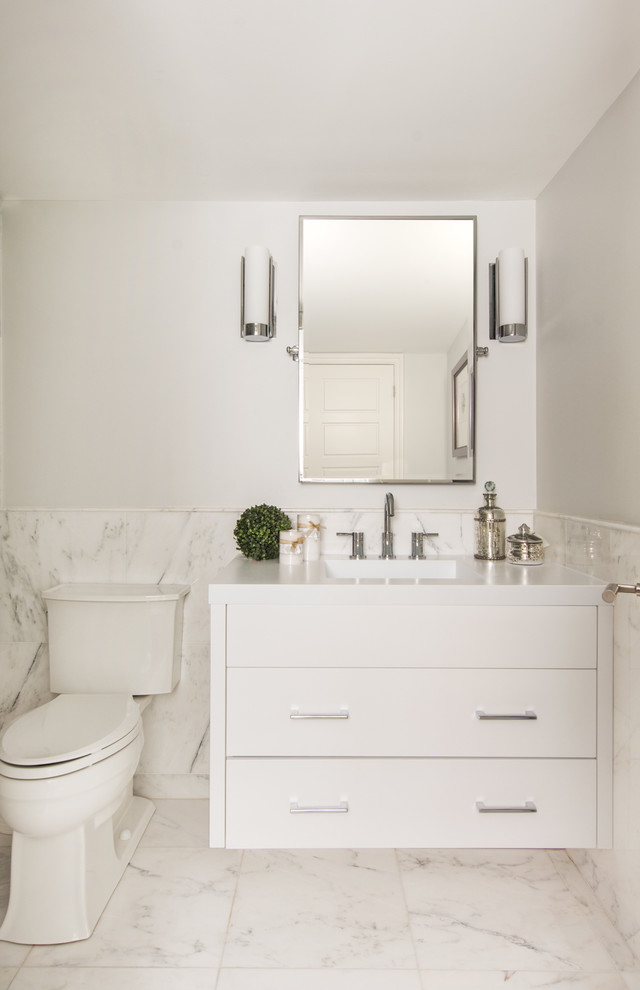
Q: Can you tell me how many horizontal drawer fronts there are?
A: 3